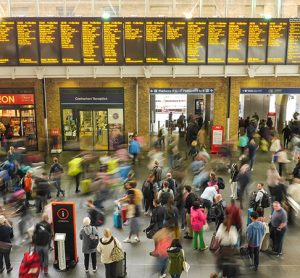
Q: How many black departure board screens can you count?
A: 15